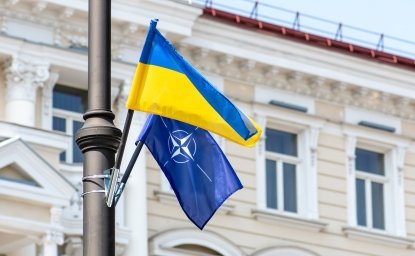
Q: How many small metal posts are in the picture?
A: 5